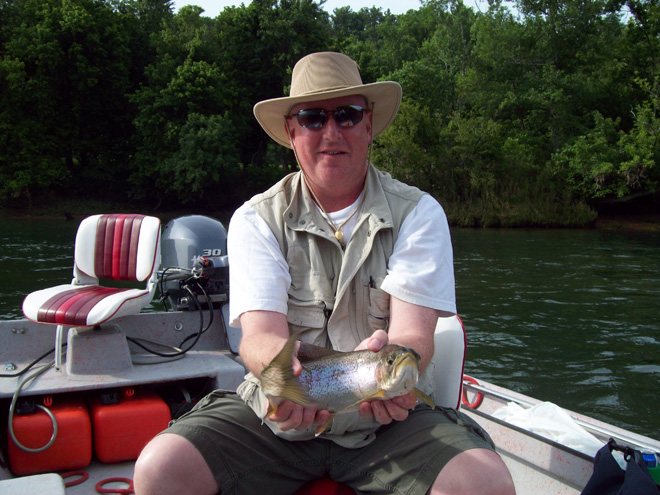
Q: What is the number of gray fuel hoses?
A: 1